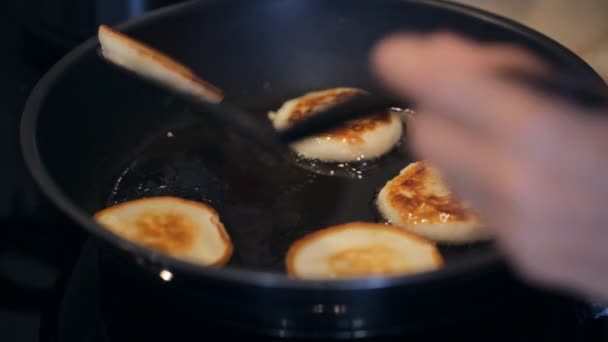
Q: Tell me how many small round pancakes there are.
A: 5